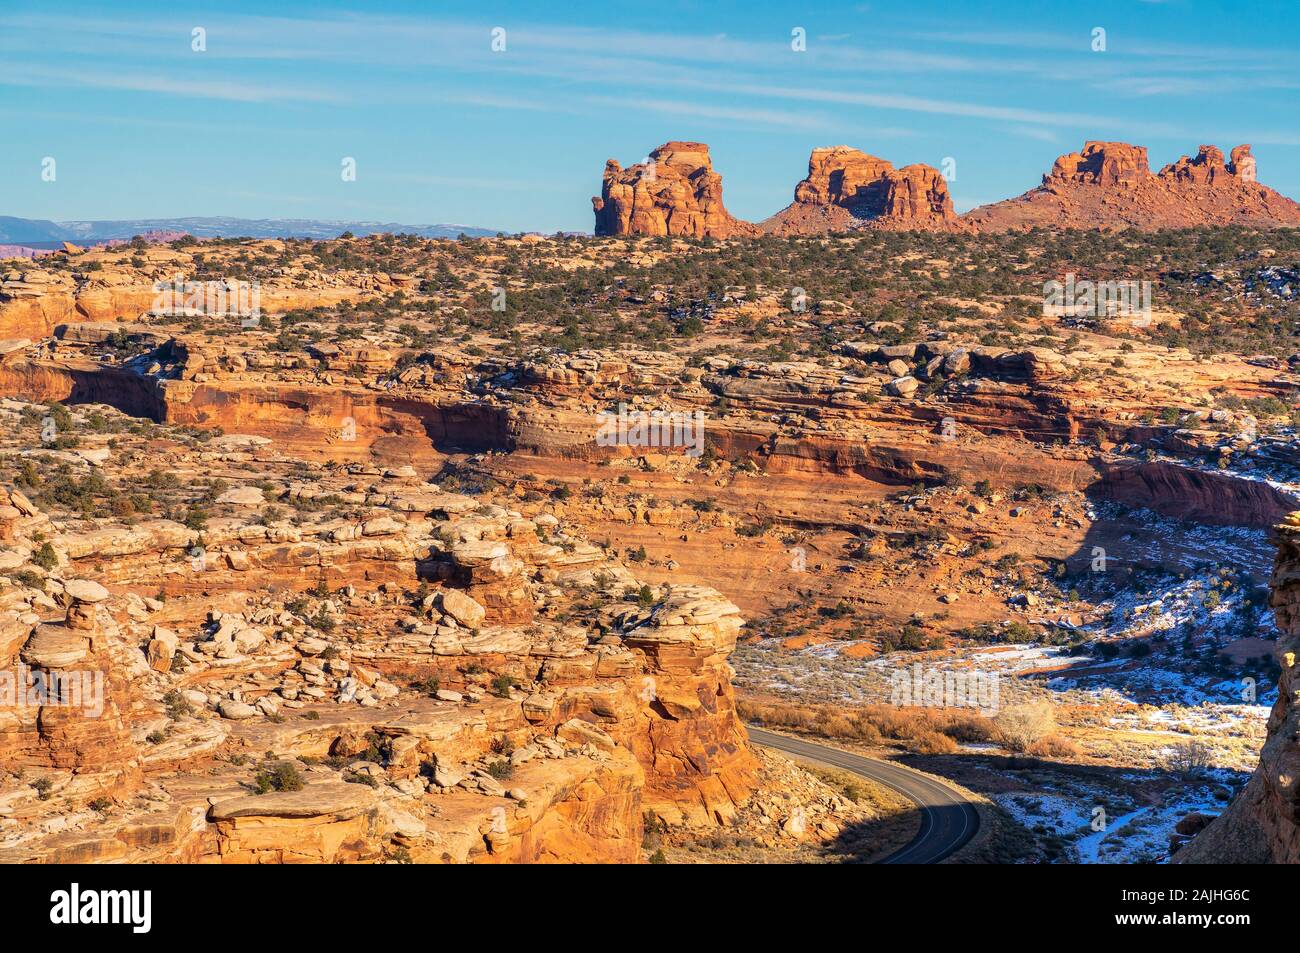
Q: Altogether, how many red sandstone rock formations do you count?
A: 3